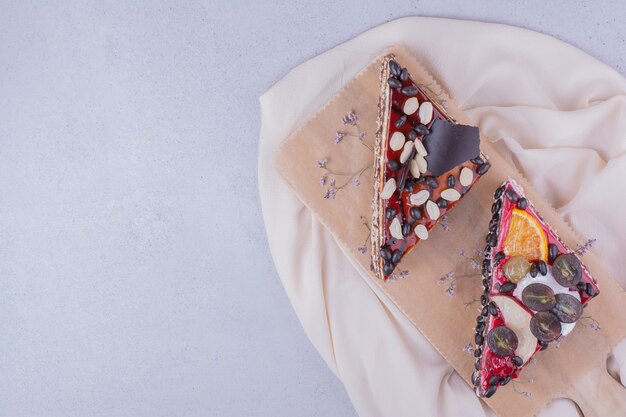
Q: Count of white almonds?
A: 14